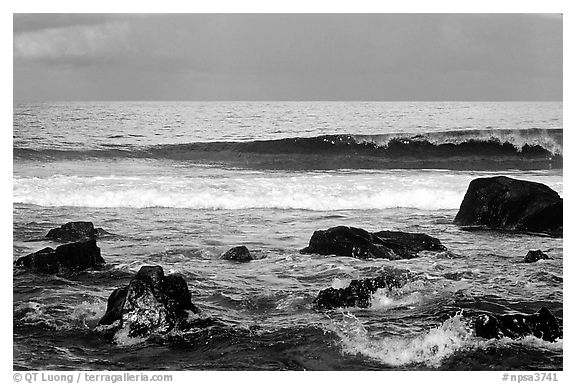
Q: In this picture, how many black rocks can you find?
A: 9